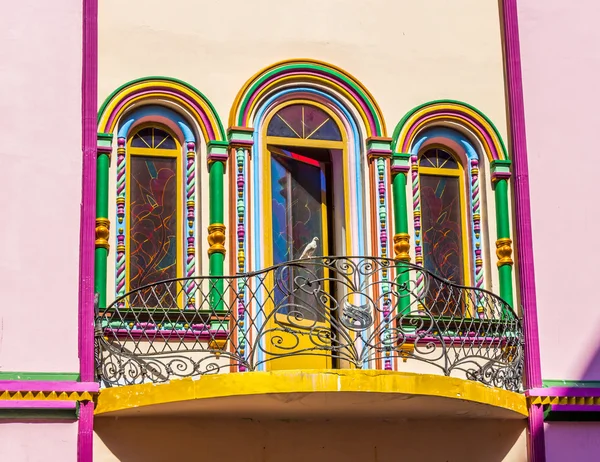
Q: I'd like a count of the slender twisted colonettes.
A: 4